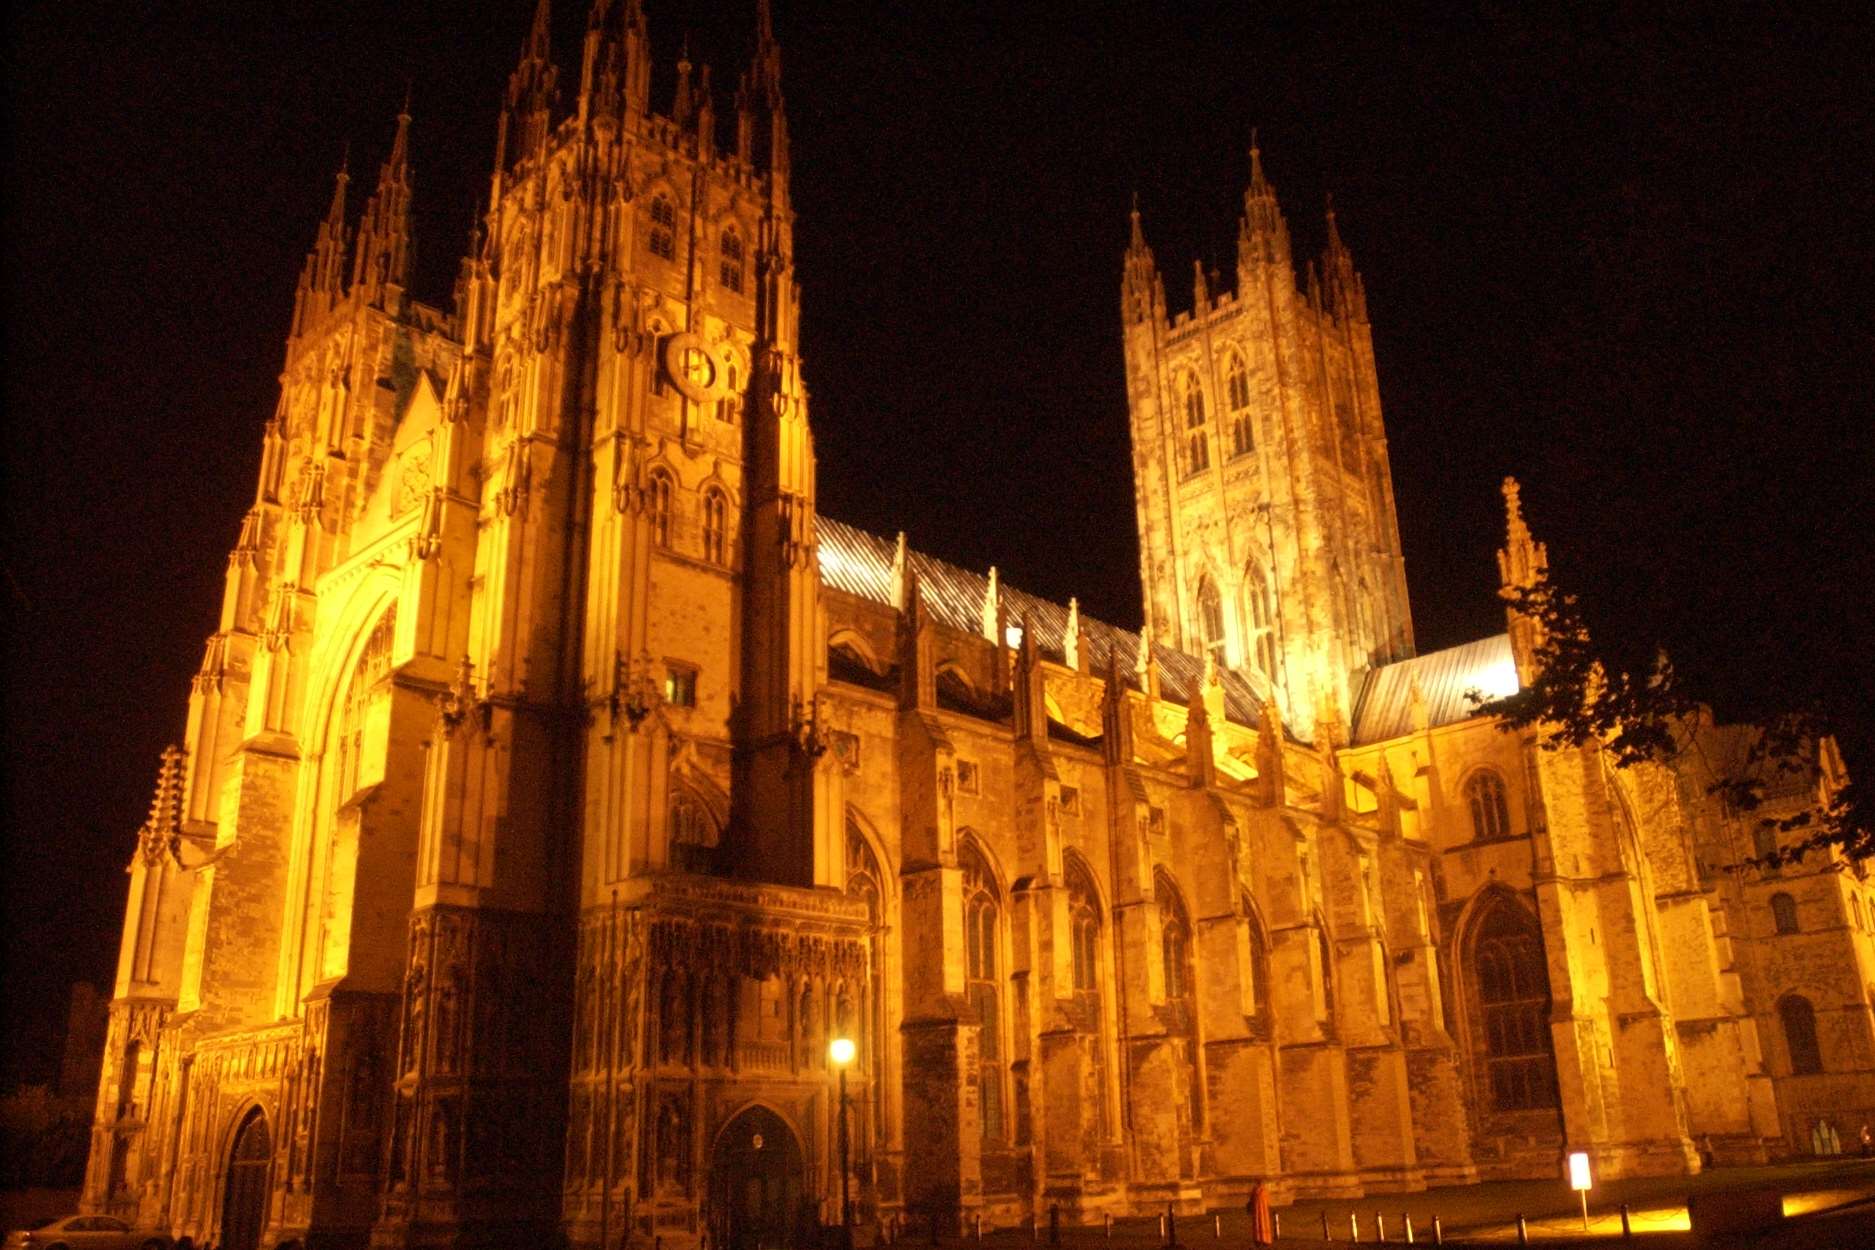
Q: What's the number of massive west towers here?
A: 2